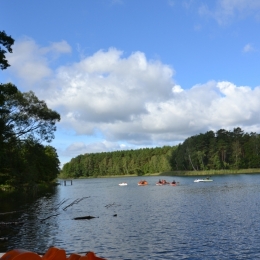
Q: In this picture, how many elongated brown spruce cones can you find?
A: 0